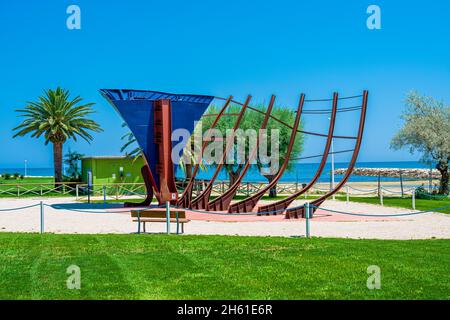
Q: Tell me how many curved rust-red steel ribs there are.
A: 6